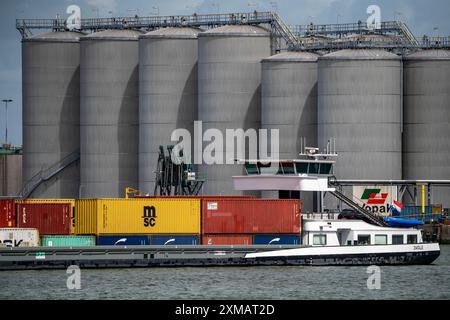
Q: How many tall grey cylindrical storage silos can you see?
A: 7